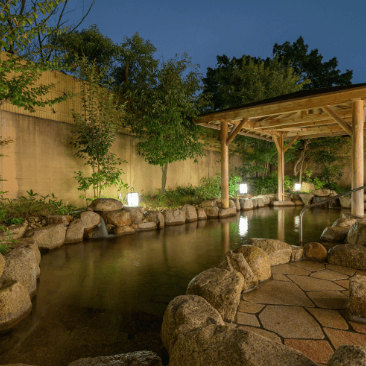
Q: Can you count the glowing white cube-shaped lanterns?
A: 3